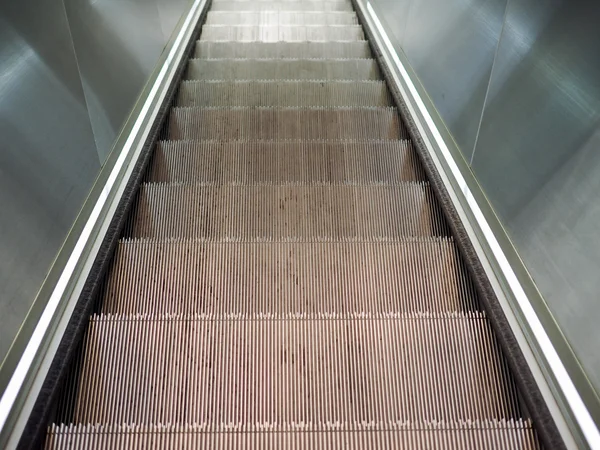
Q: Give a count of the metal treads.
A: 12